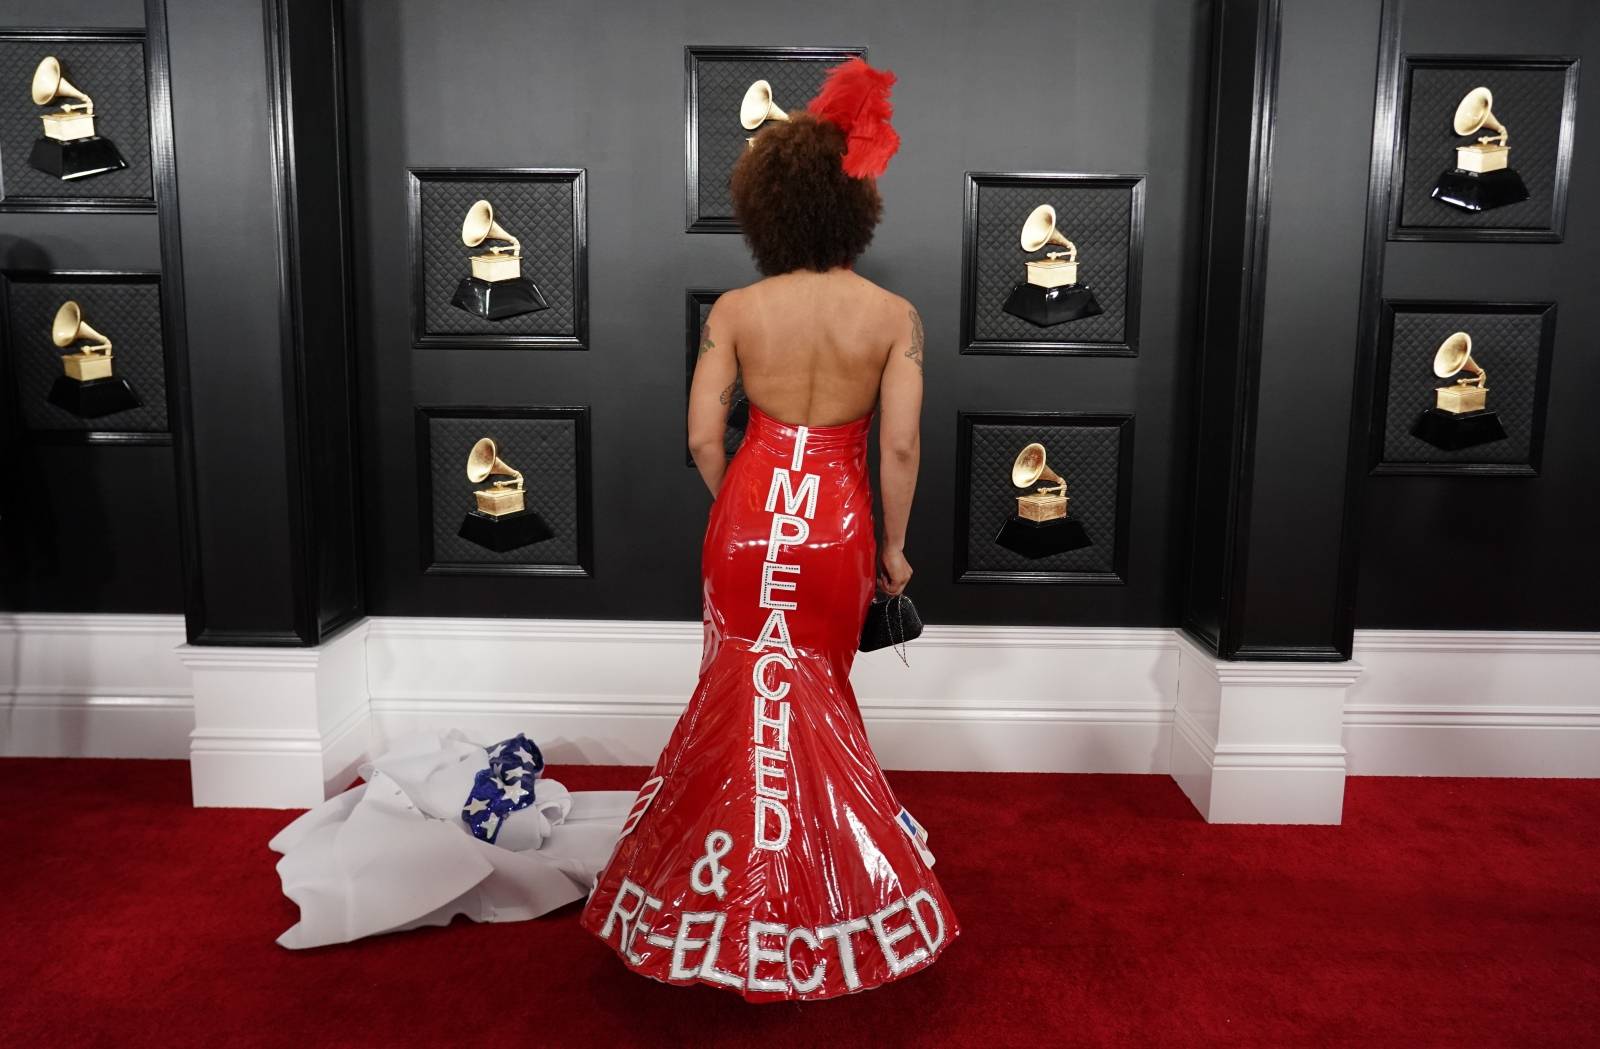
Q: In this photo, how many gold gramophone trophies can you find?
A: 9